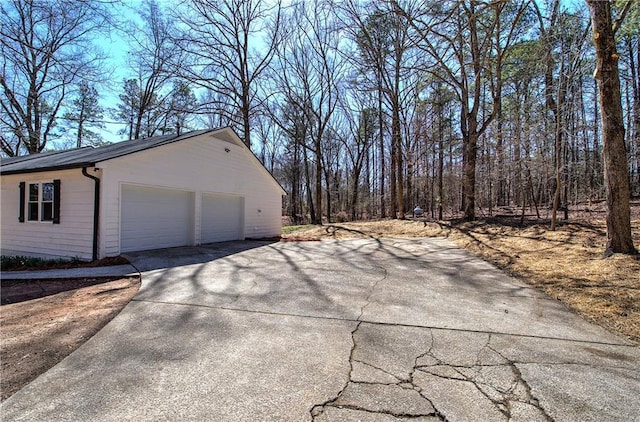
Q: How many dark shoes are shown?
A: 0